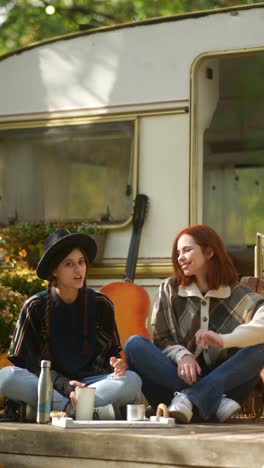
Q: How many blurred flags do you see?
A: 0